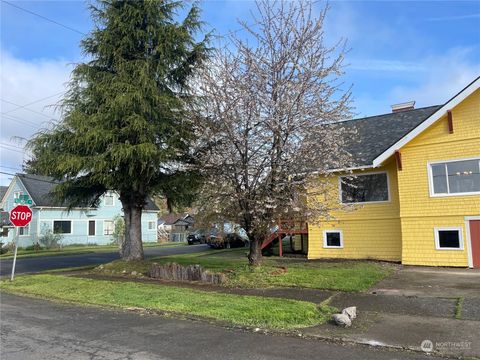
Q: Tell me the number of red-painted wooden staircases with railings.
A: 1